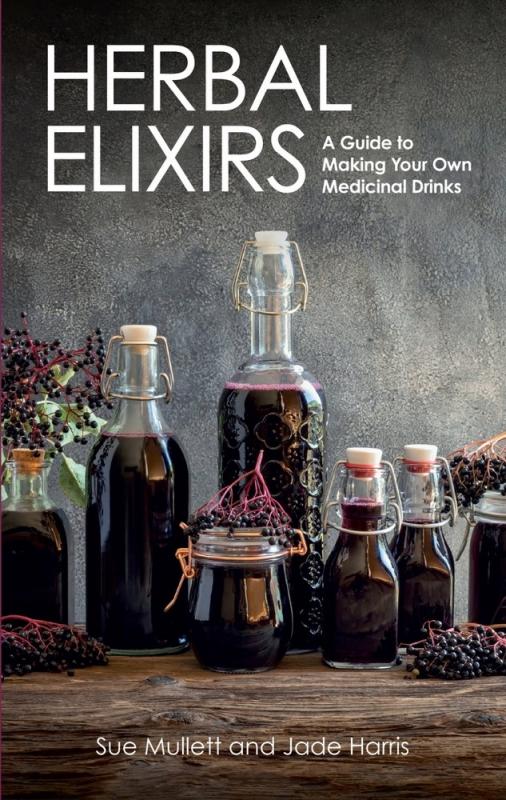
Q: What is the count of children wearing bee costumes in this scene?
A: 0